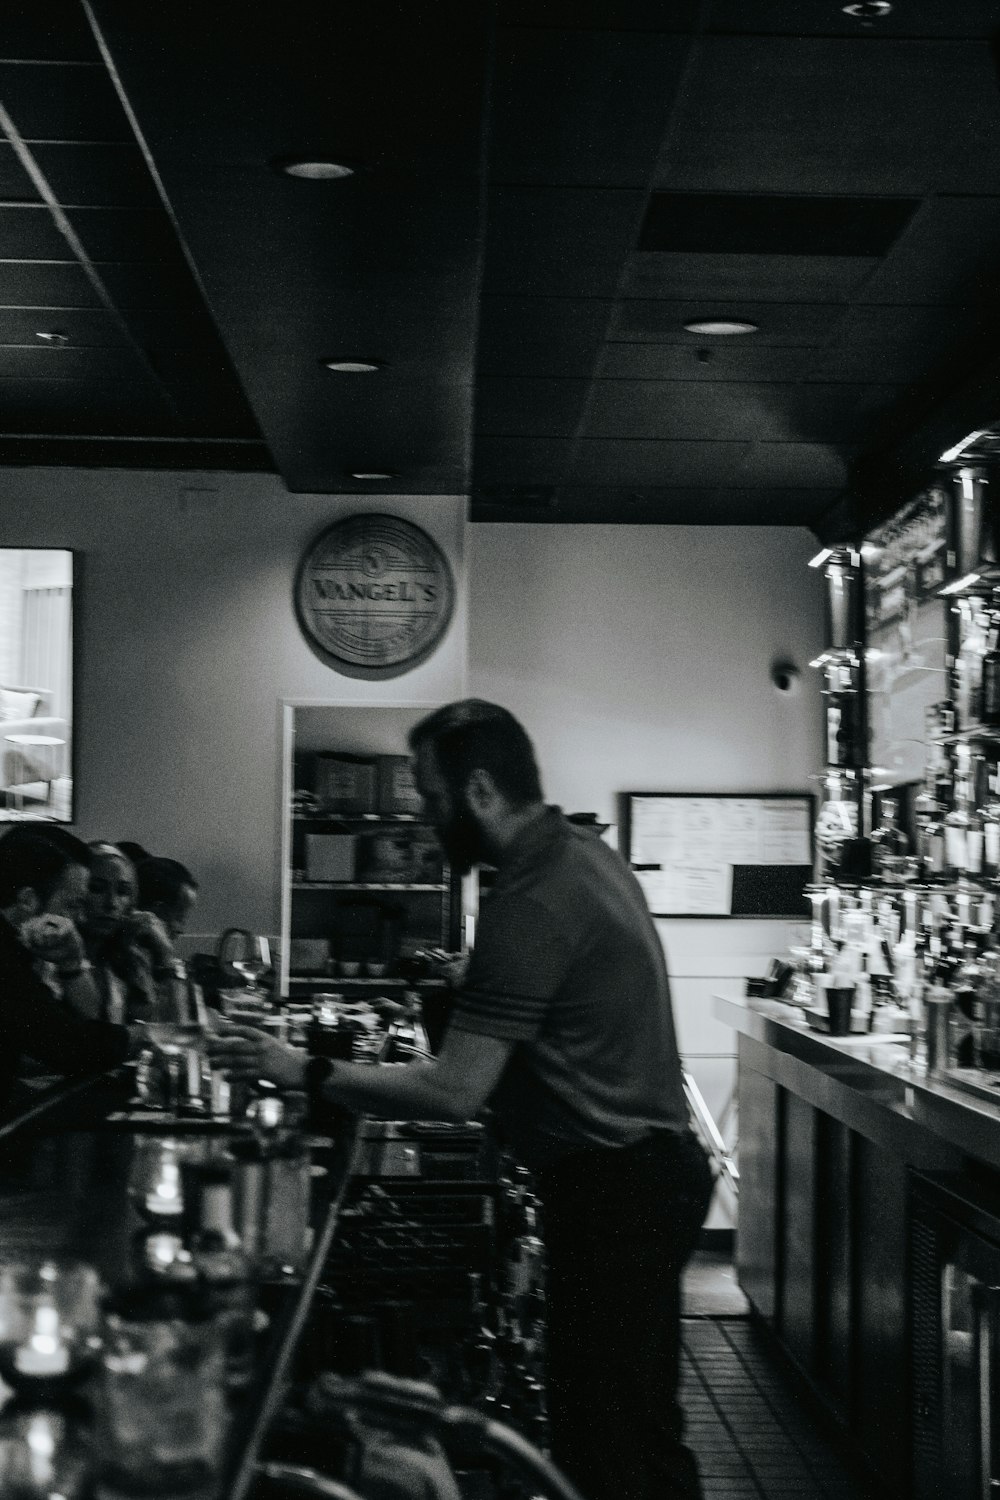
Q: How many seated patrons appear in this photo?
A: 4